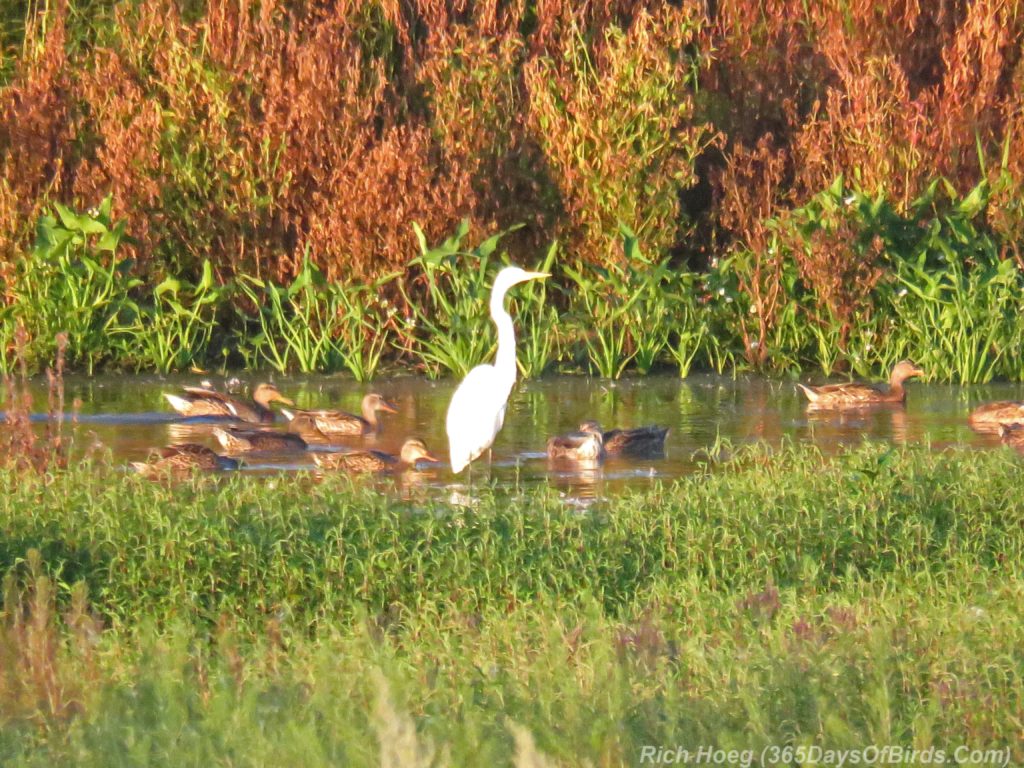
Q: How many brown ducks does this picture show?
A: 10